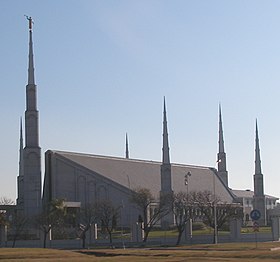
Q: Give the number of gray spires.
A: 6